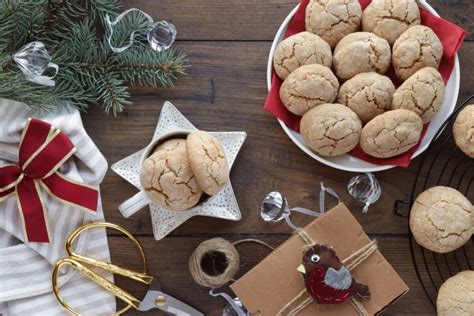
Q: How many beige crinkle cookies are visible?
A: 15